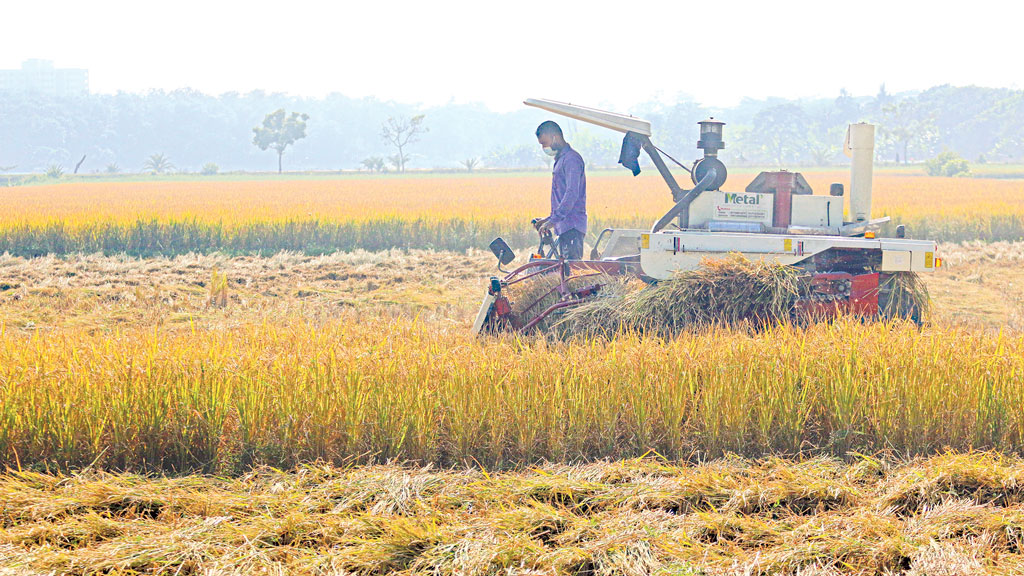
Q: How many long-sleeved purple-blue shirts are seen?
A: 1